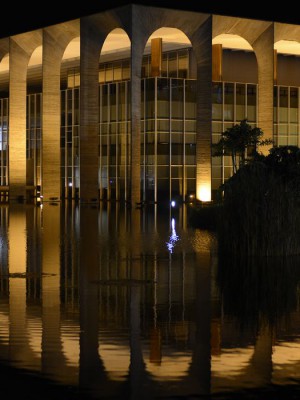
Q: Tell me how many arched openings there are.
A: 7